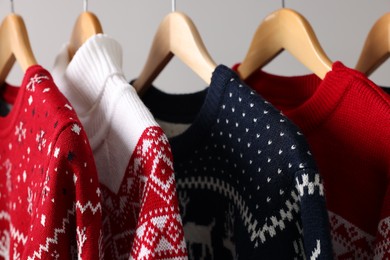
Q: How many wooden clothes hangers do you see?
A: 5